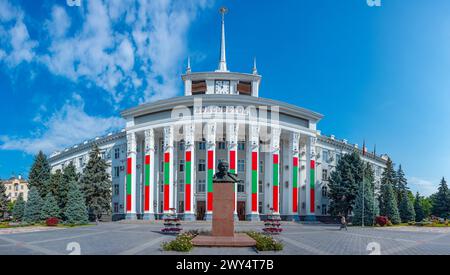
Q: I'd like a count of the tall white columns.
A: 10